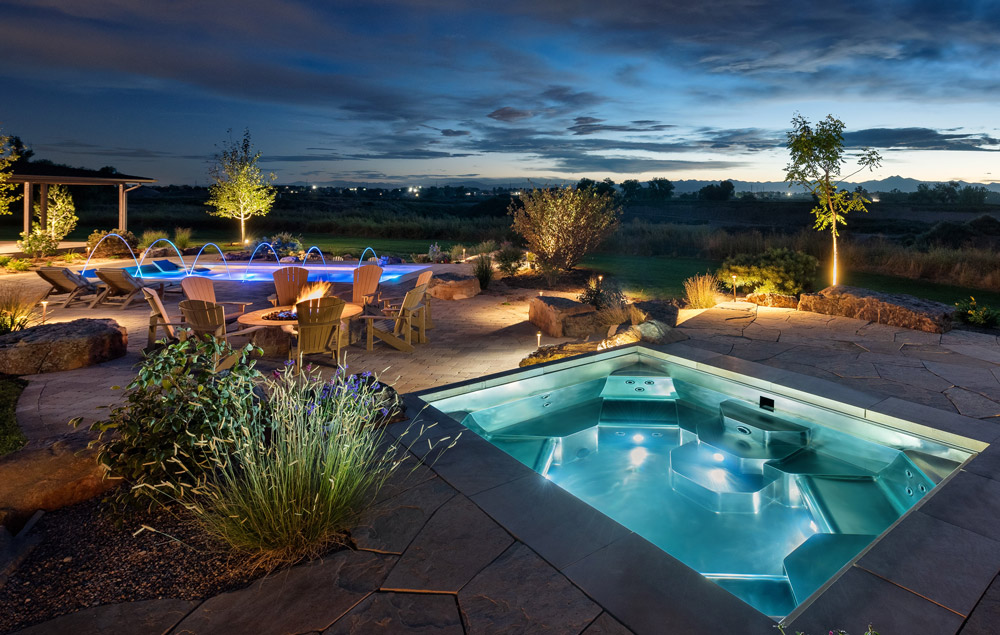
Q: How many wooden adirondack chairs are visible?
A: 8